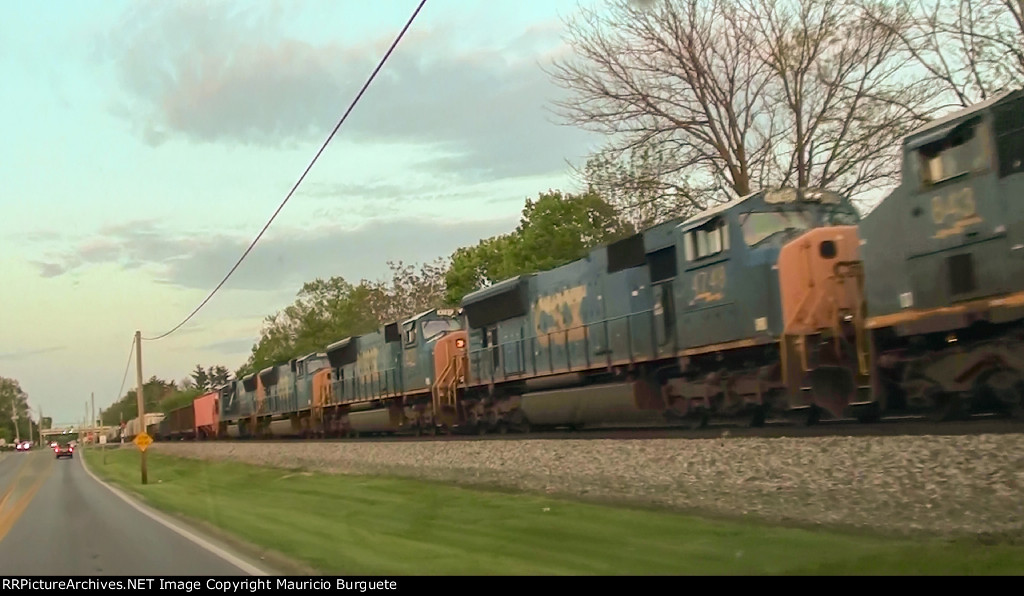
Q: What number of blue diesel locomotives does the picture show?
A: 5